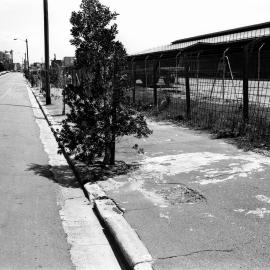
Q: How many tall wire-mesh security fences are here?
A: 1